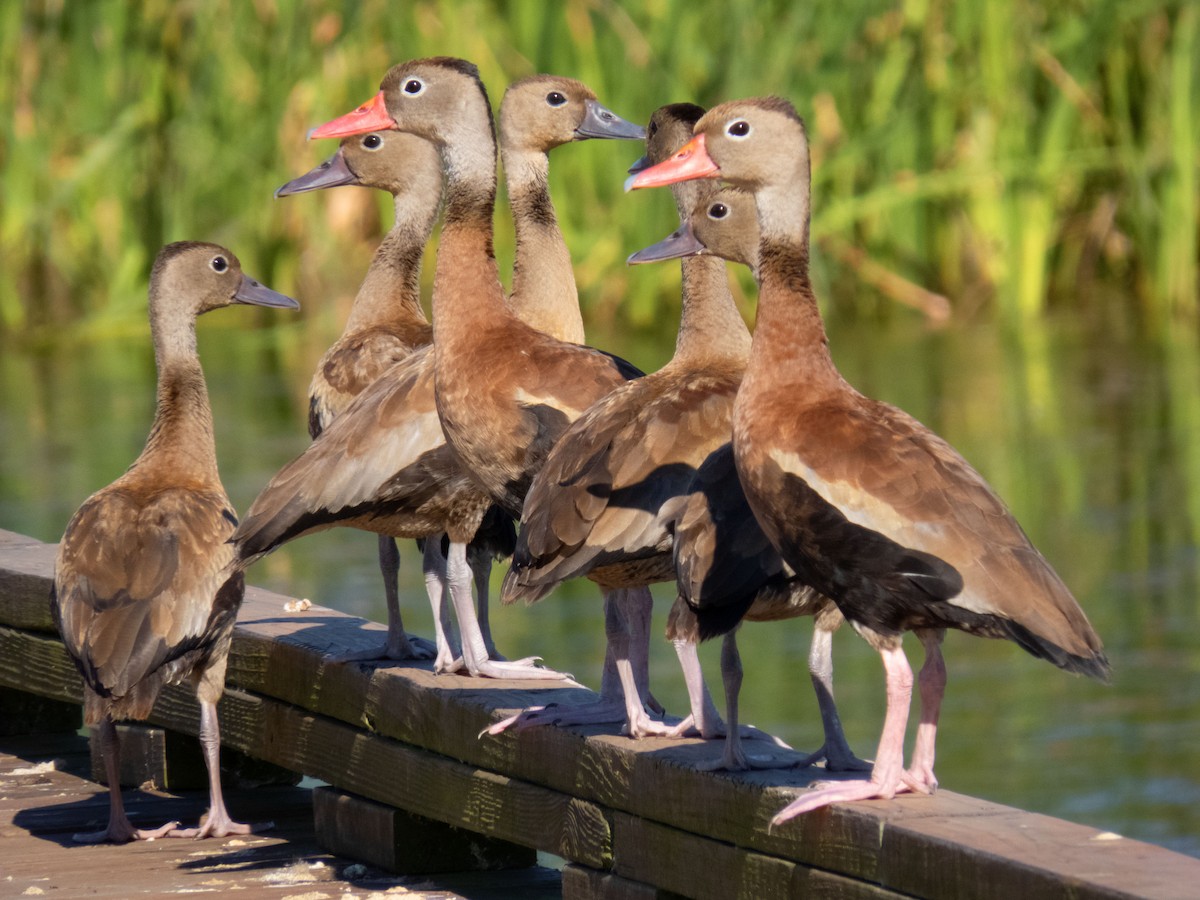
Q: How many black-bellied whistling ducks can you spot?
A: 7